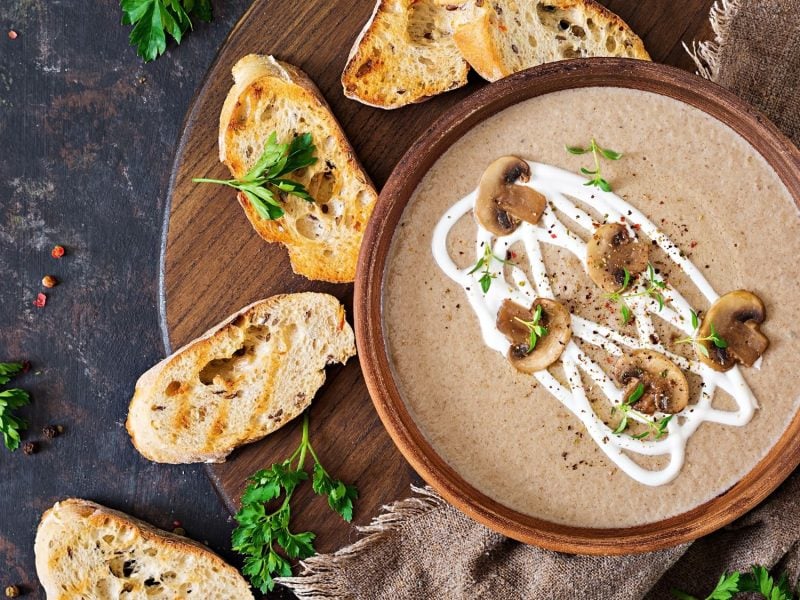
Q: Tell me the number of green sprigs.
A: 11